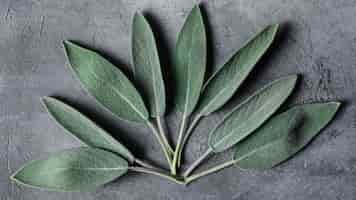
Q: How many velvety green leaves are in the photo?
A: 8